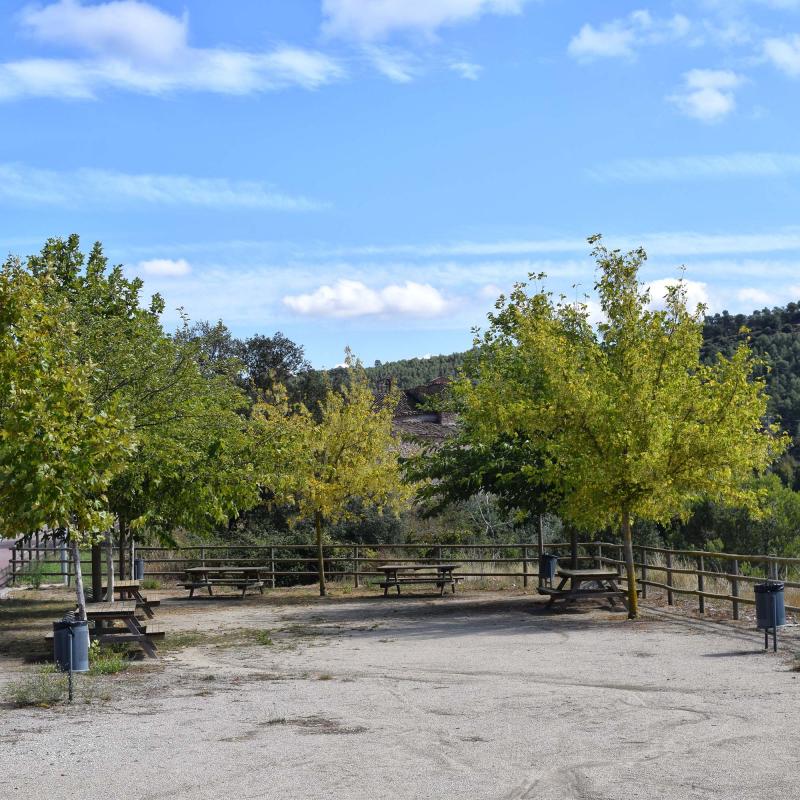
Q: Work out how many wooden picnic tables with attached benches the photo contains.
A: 5